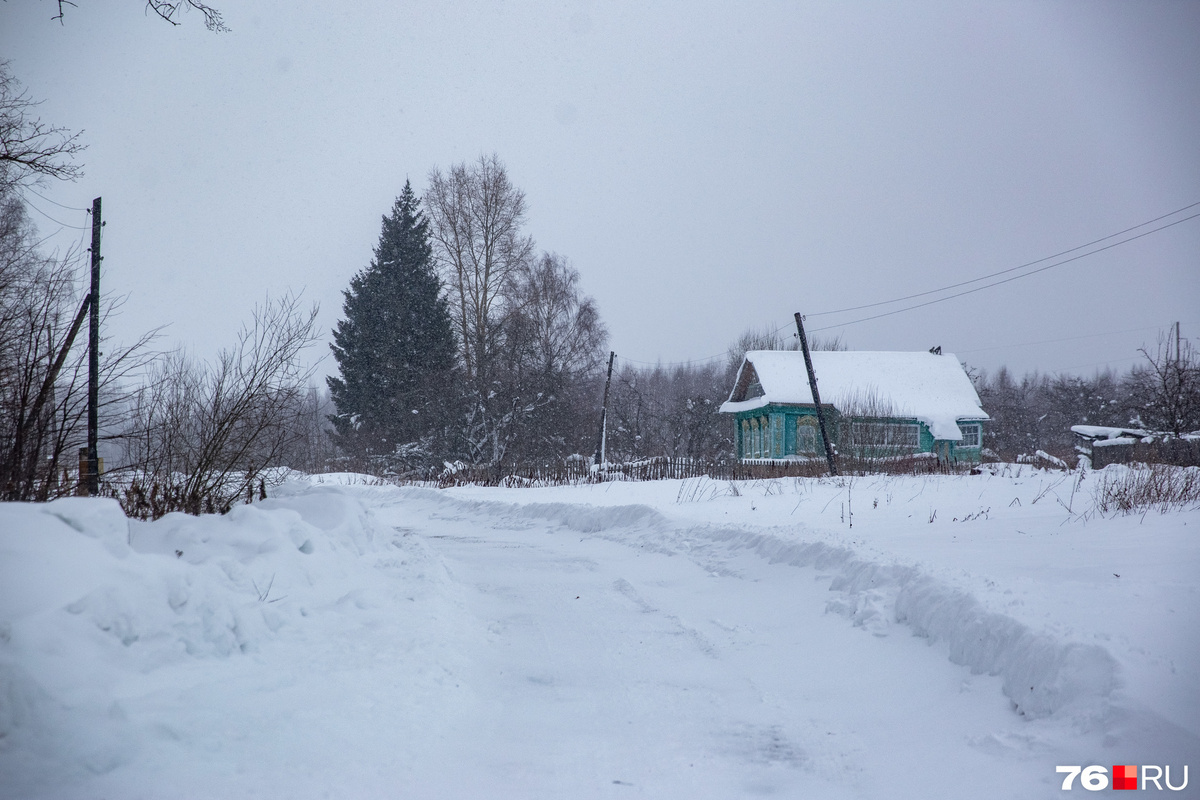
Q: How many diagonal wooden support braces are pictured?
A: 1